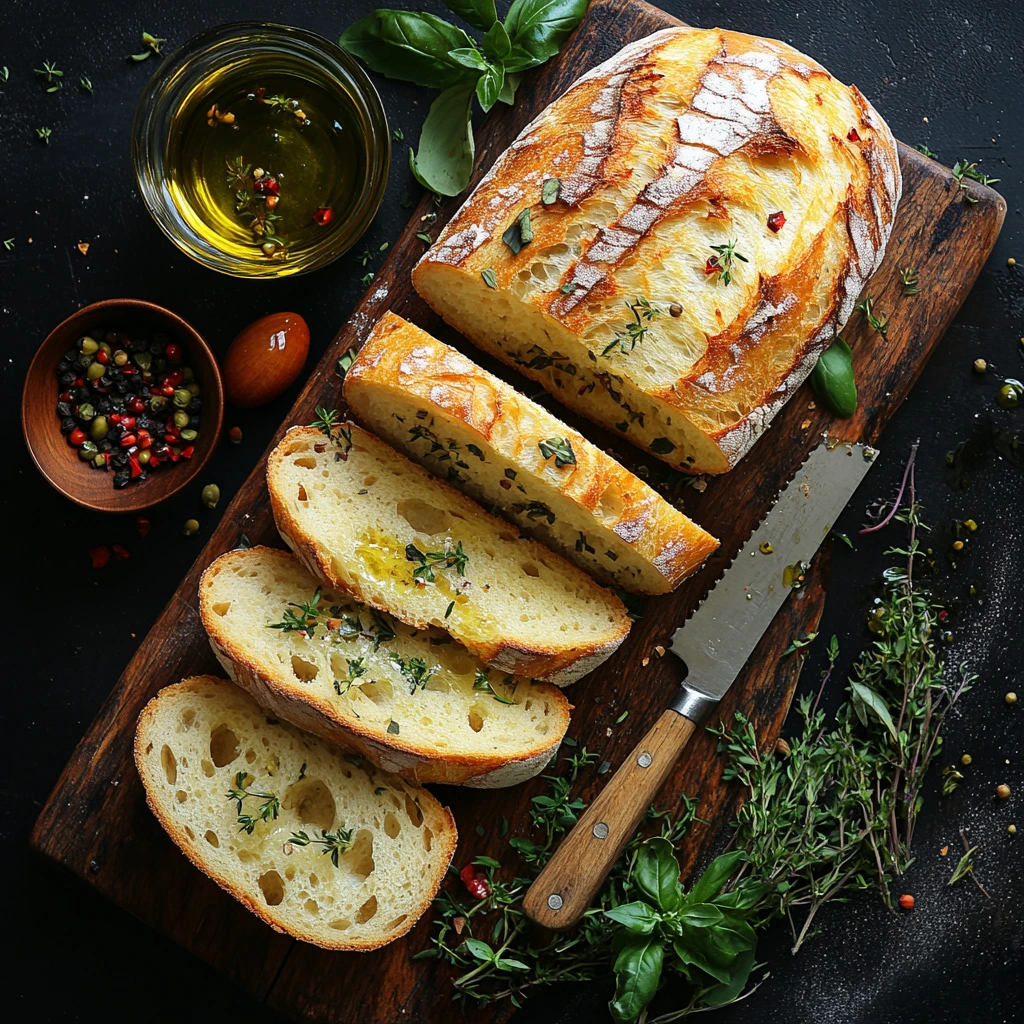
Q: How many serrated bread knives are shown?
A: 1